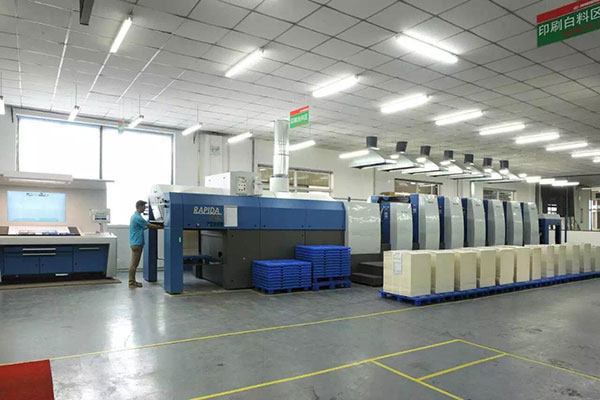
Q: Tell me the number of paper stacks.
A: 12